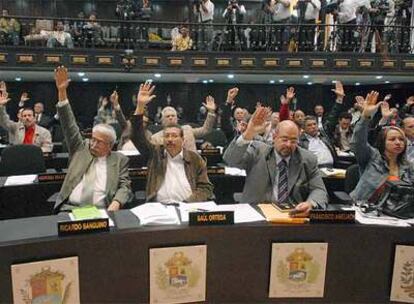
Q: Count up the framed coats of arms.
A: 4